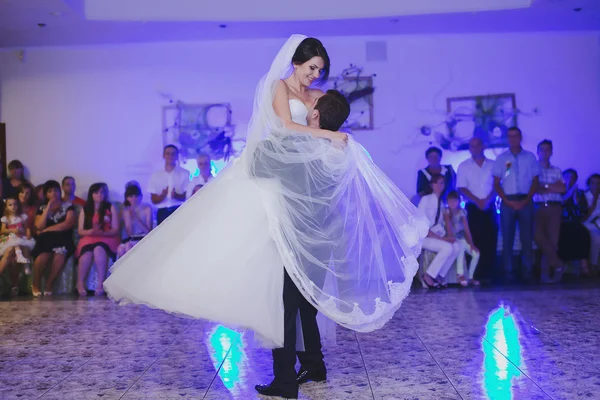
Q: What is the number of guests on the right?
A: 8